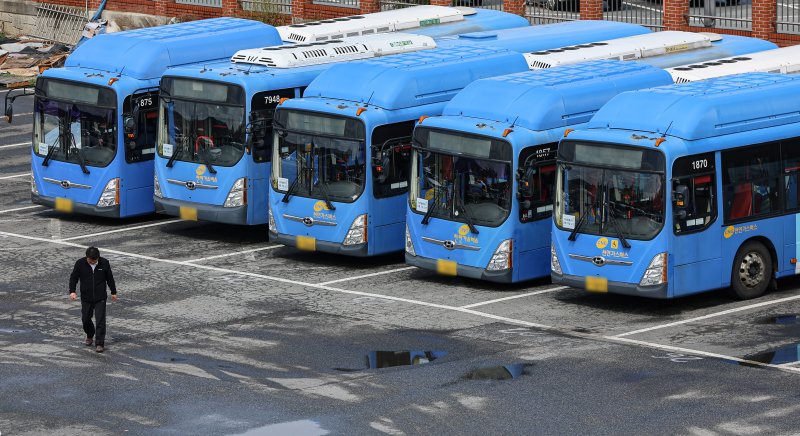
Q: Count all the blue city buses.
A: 5